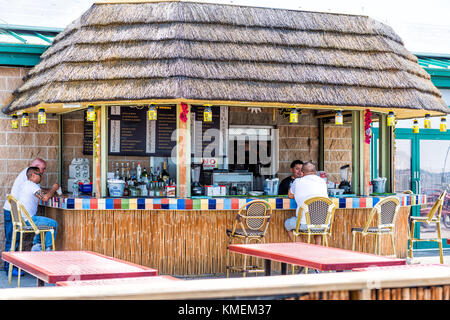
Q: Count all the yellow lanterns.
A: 12